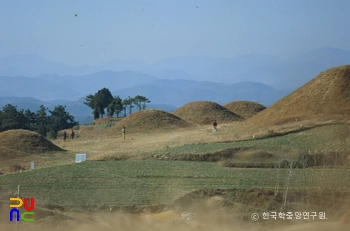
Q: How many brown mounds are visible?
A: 5